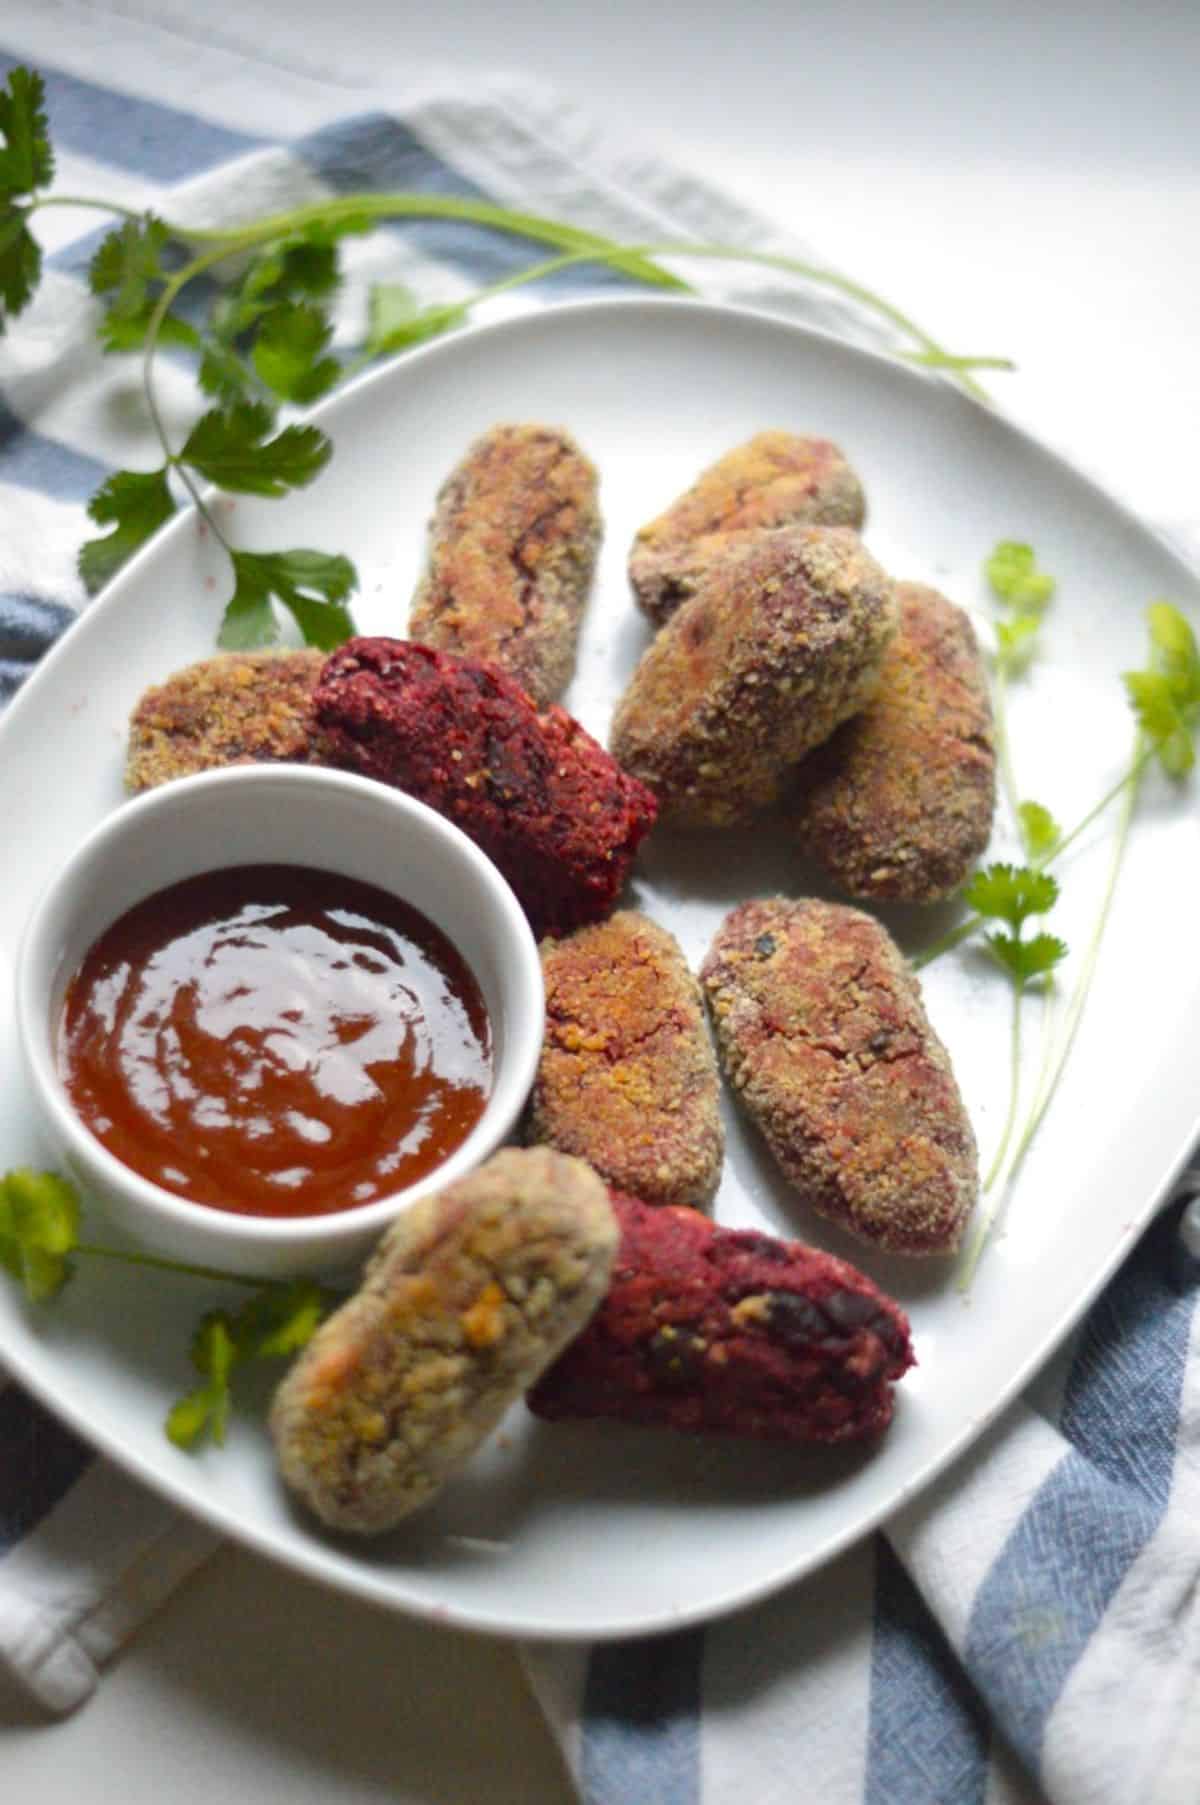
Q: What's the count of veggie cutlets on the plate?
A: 10